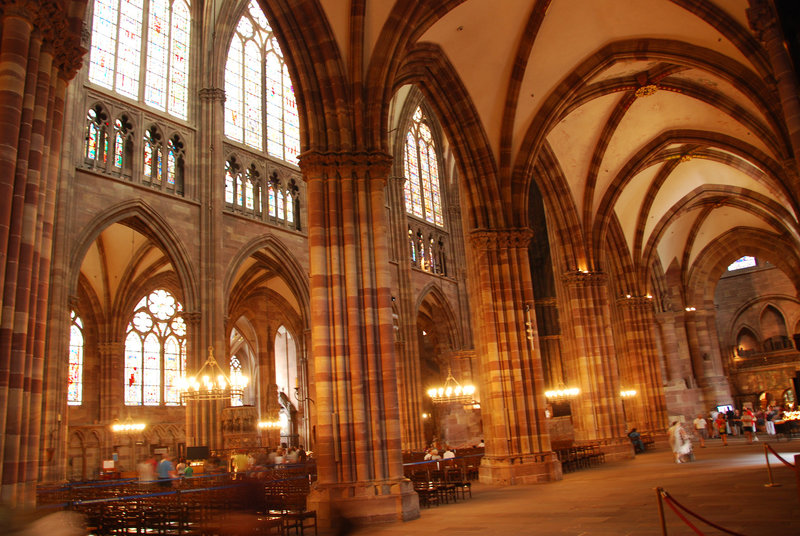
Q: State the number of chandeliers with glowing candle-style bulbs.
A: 6